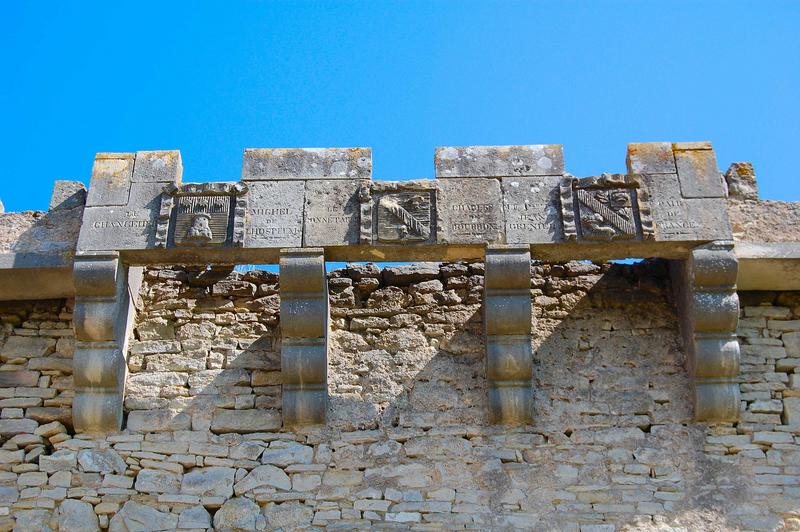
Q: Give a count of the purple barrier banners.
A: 0